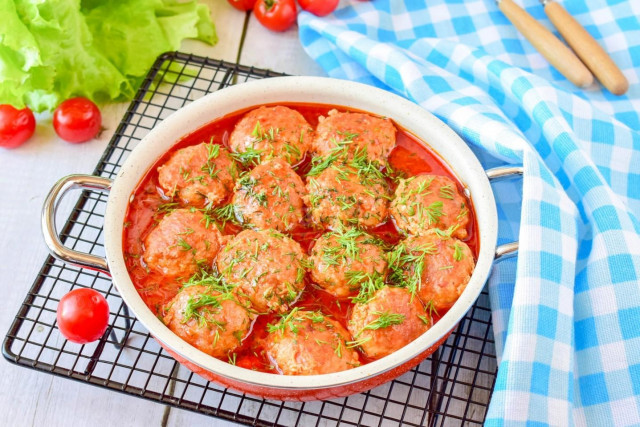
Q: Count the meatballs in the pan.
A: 13